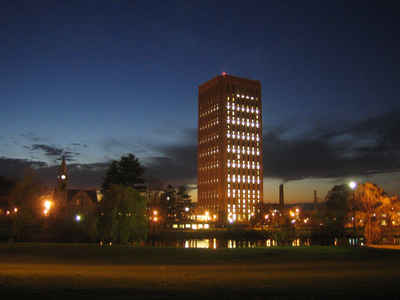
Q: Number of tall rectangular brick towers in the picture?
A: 1